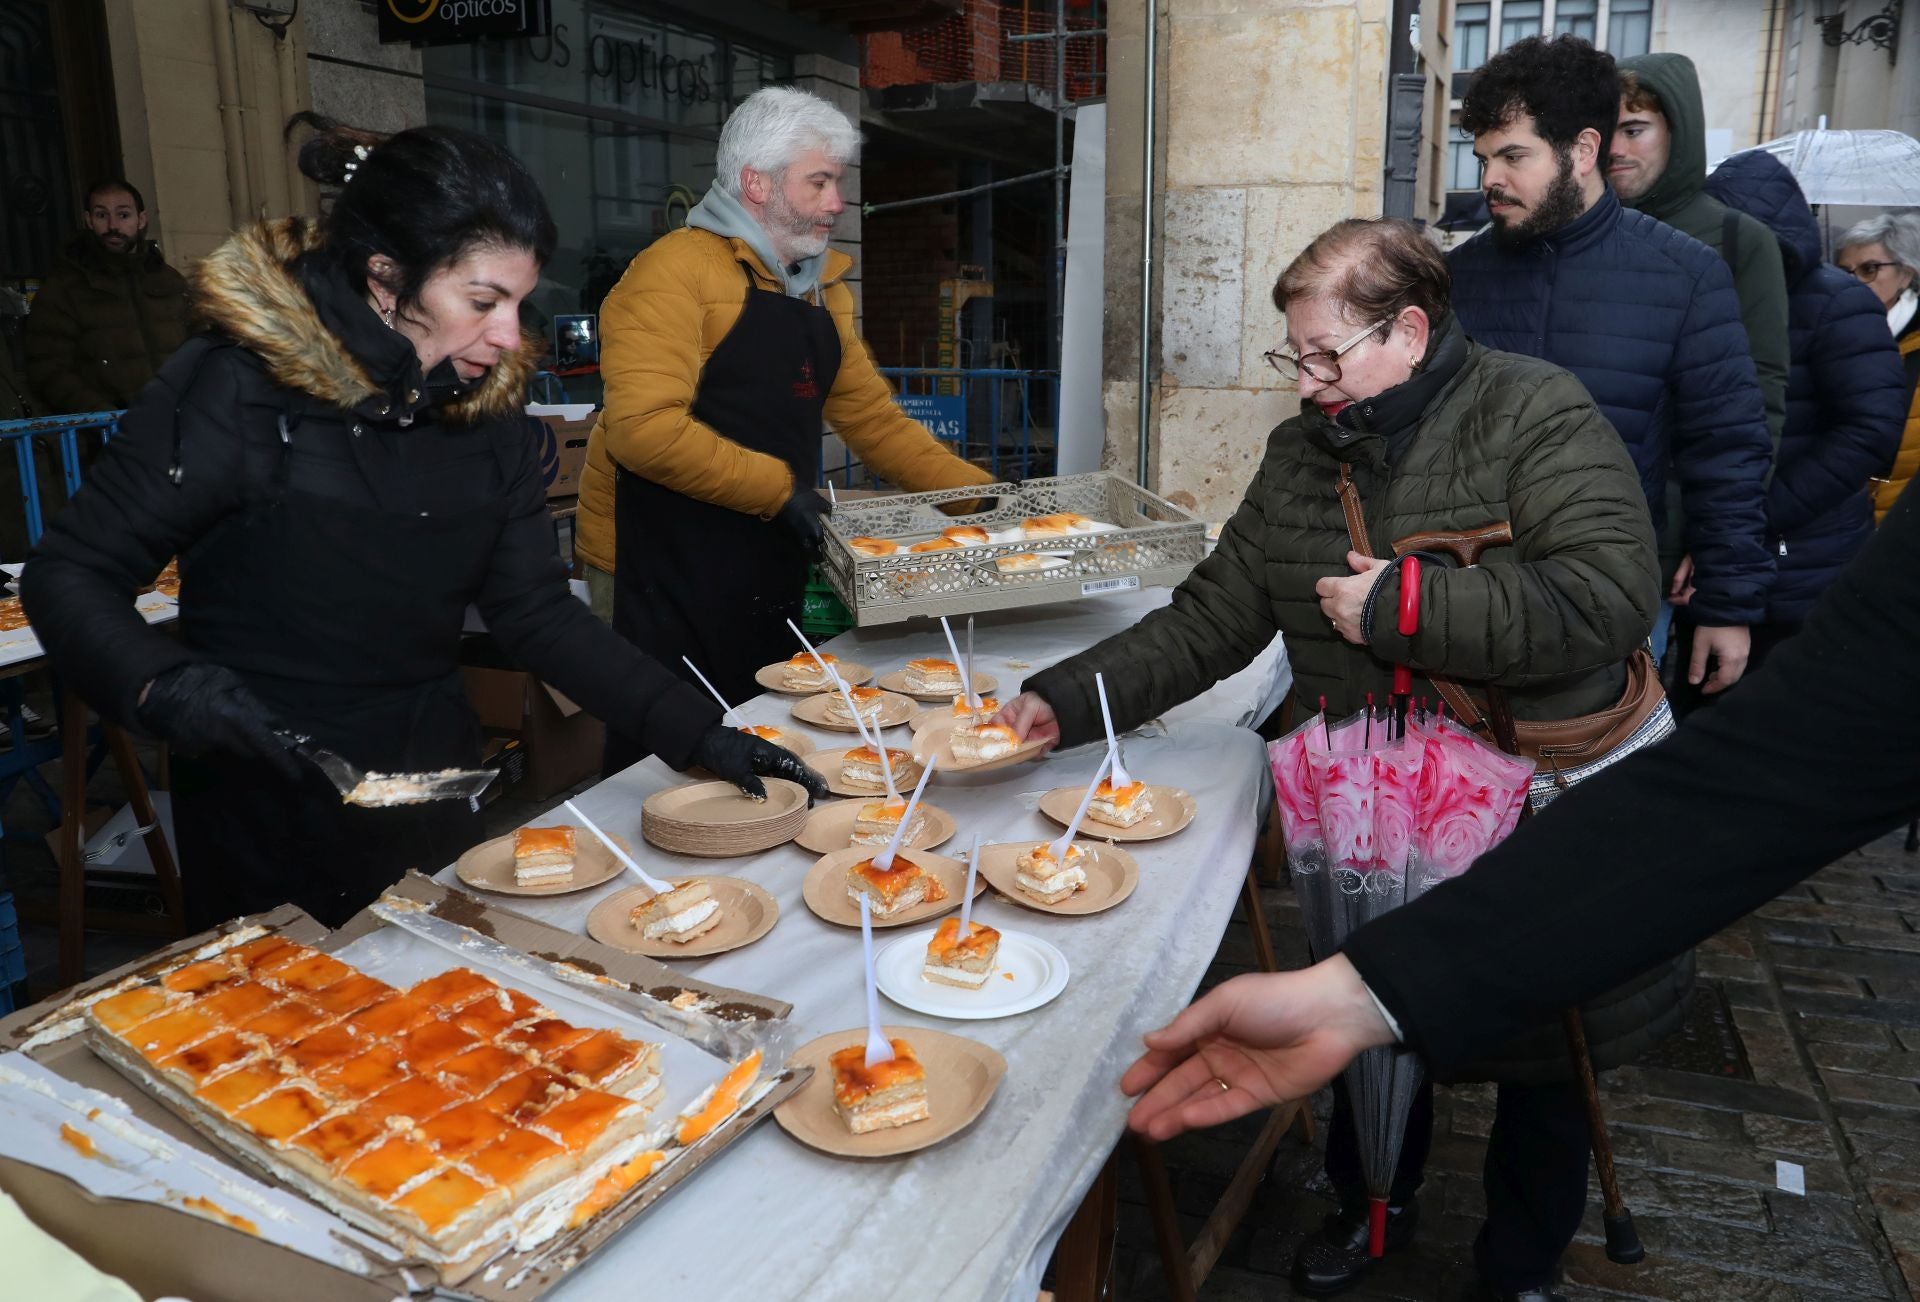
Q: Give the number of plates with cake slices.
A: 15